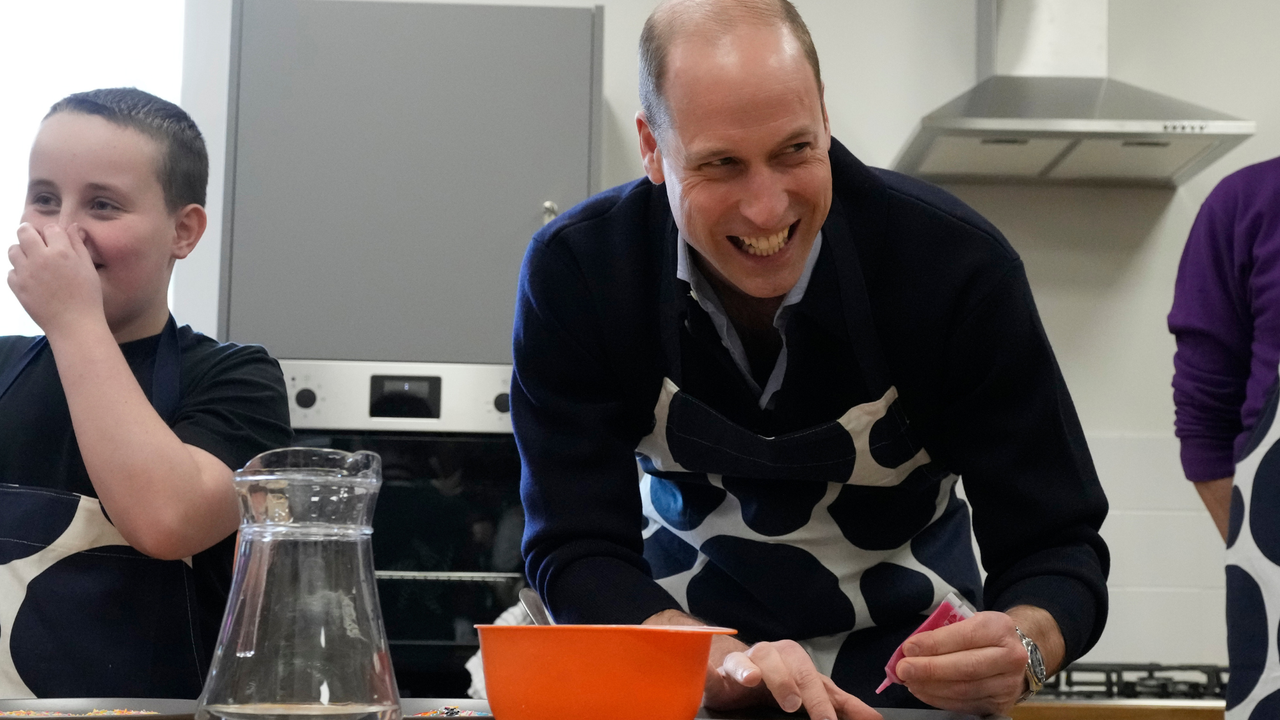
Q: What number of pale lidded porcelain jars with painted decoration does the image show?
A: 0